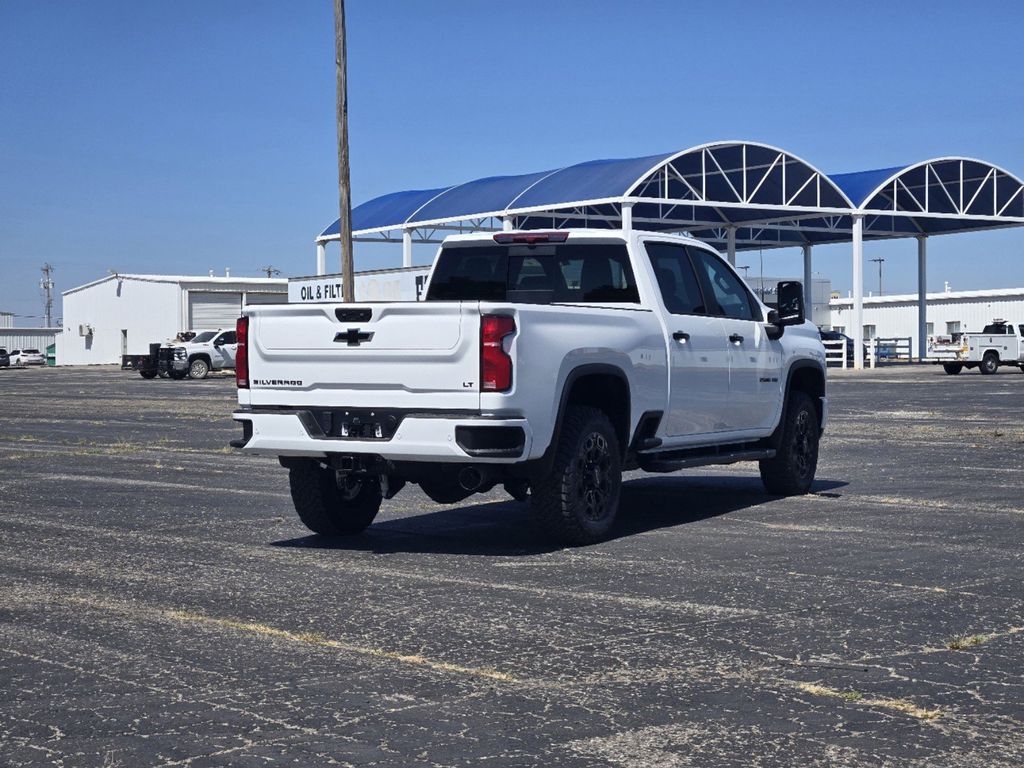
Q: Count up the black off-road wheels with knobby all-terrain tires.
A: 3